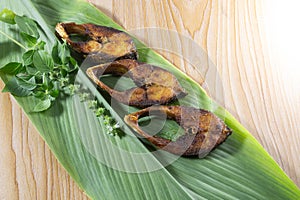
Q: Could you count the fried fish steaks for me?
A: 3